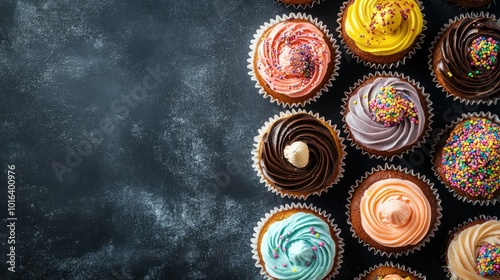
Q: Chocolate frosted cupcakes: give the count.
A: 2